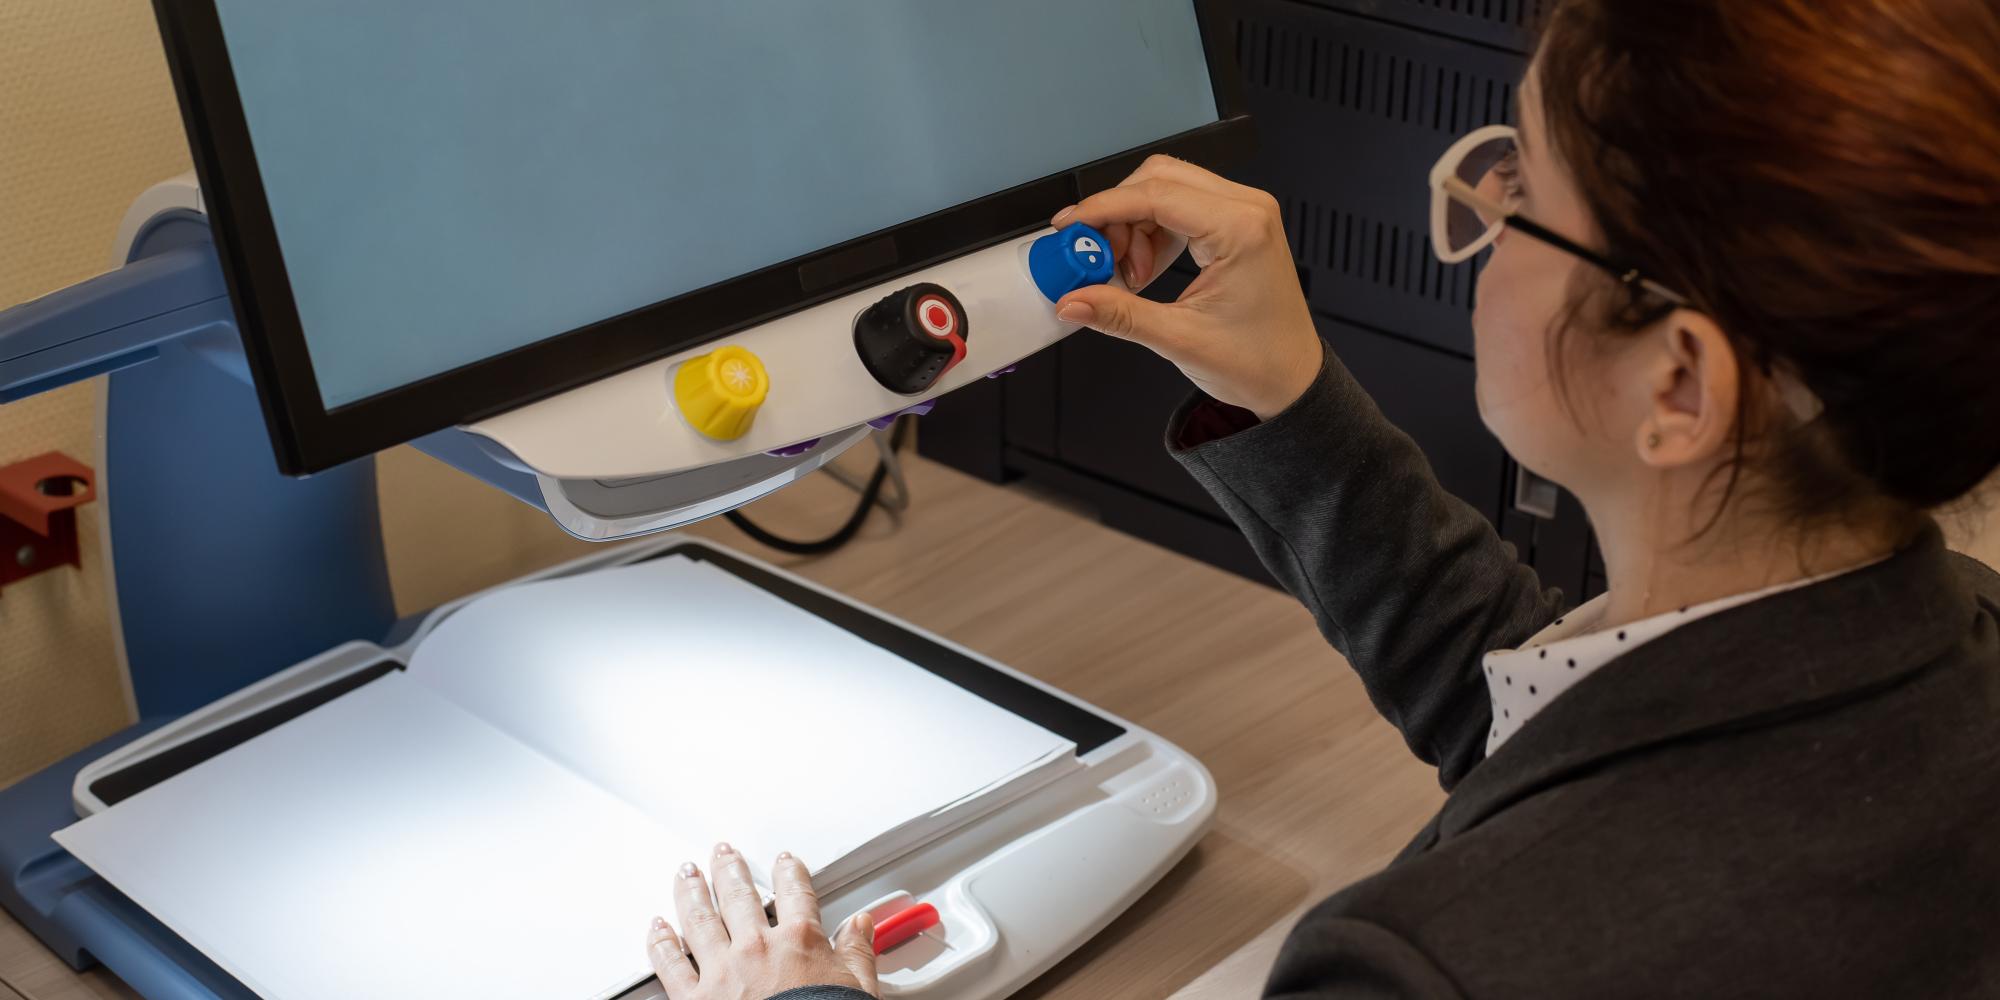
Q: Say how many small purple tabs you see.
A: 3